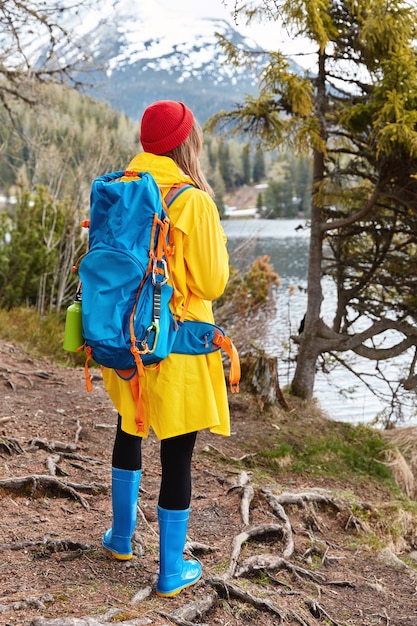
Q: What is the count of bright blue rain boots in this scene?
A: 2